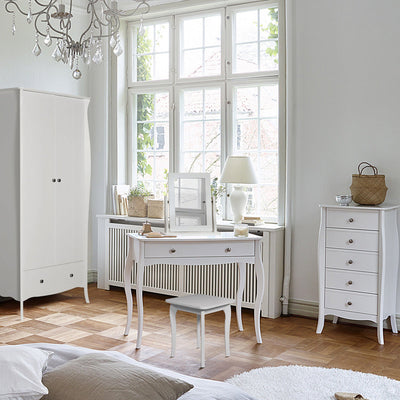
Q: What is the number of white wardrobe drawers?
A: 1